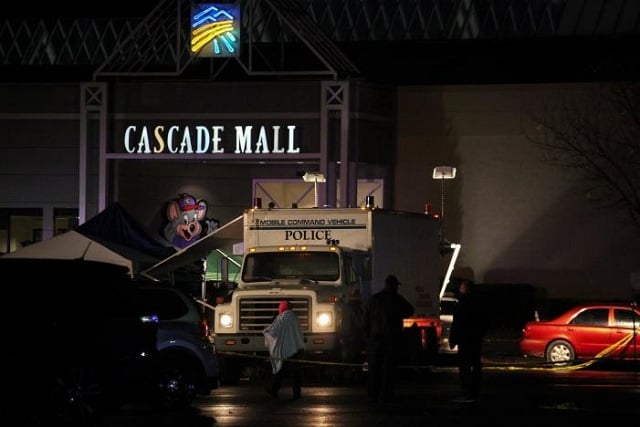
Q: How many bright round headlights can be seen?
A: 2